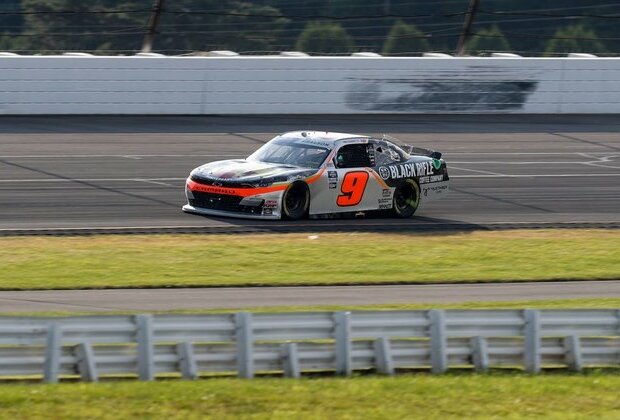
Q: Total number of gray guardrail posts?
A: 12